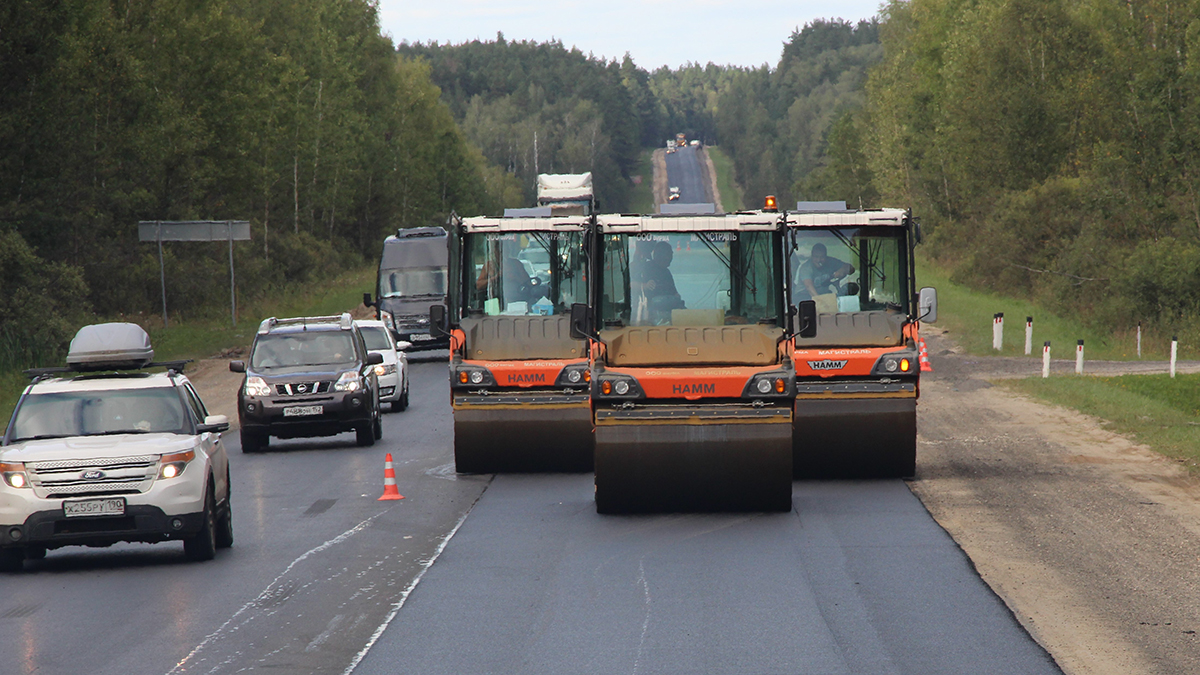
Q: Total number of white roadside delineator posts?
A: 7